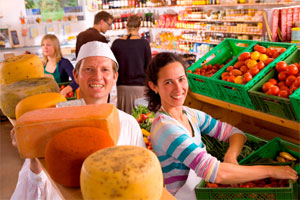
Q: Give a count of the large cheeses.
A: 6